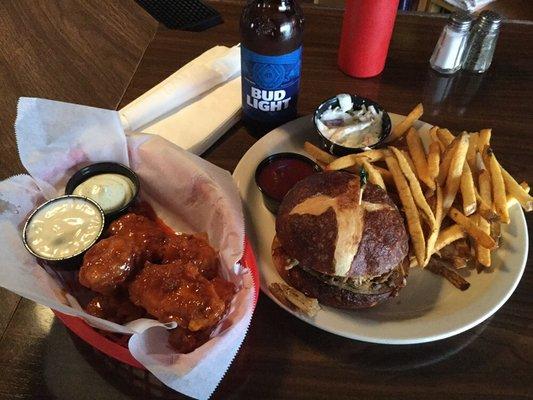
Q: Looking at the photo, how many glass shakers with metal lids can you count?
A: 2